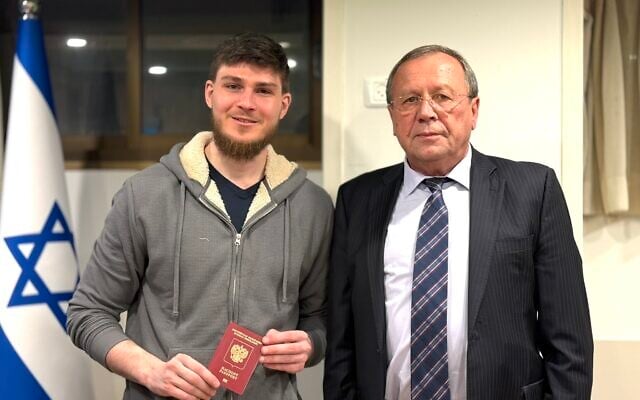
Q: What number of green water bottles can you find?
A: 0